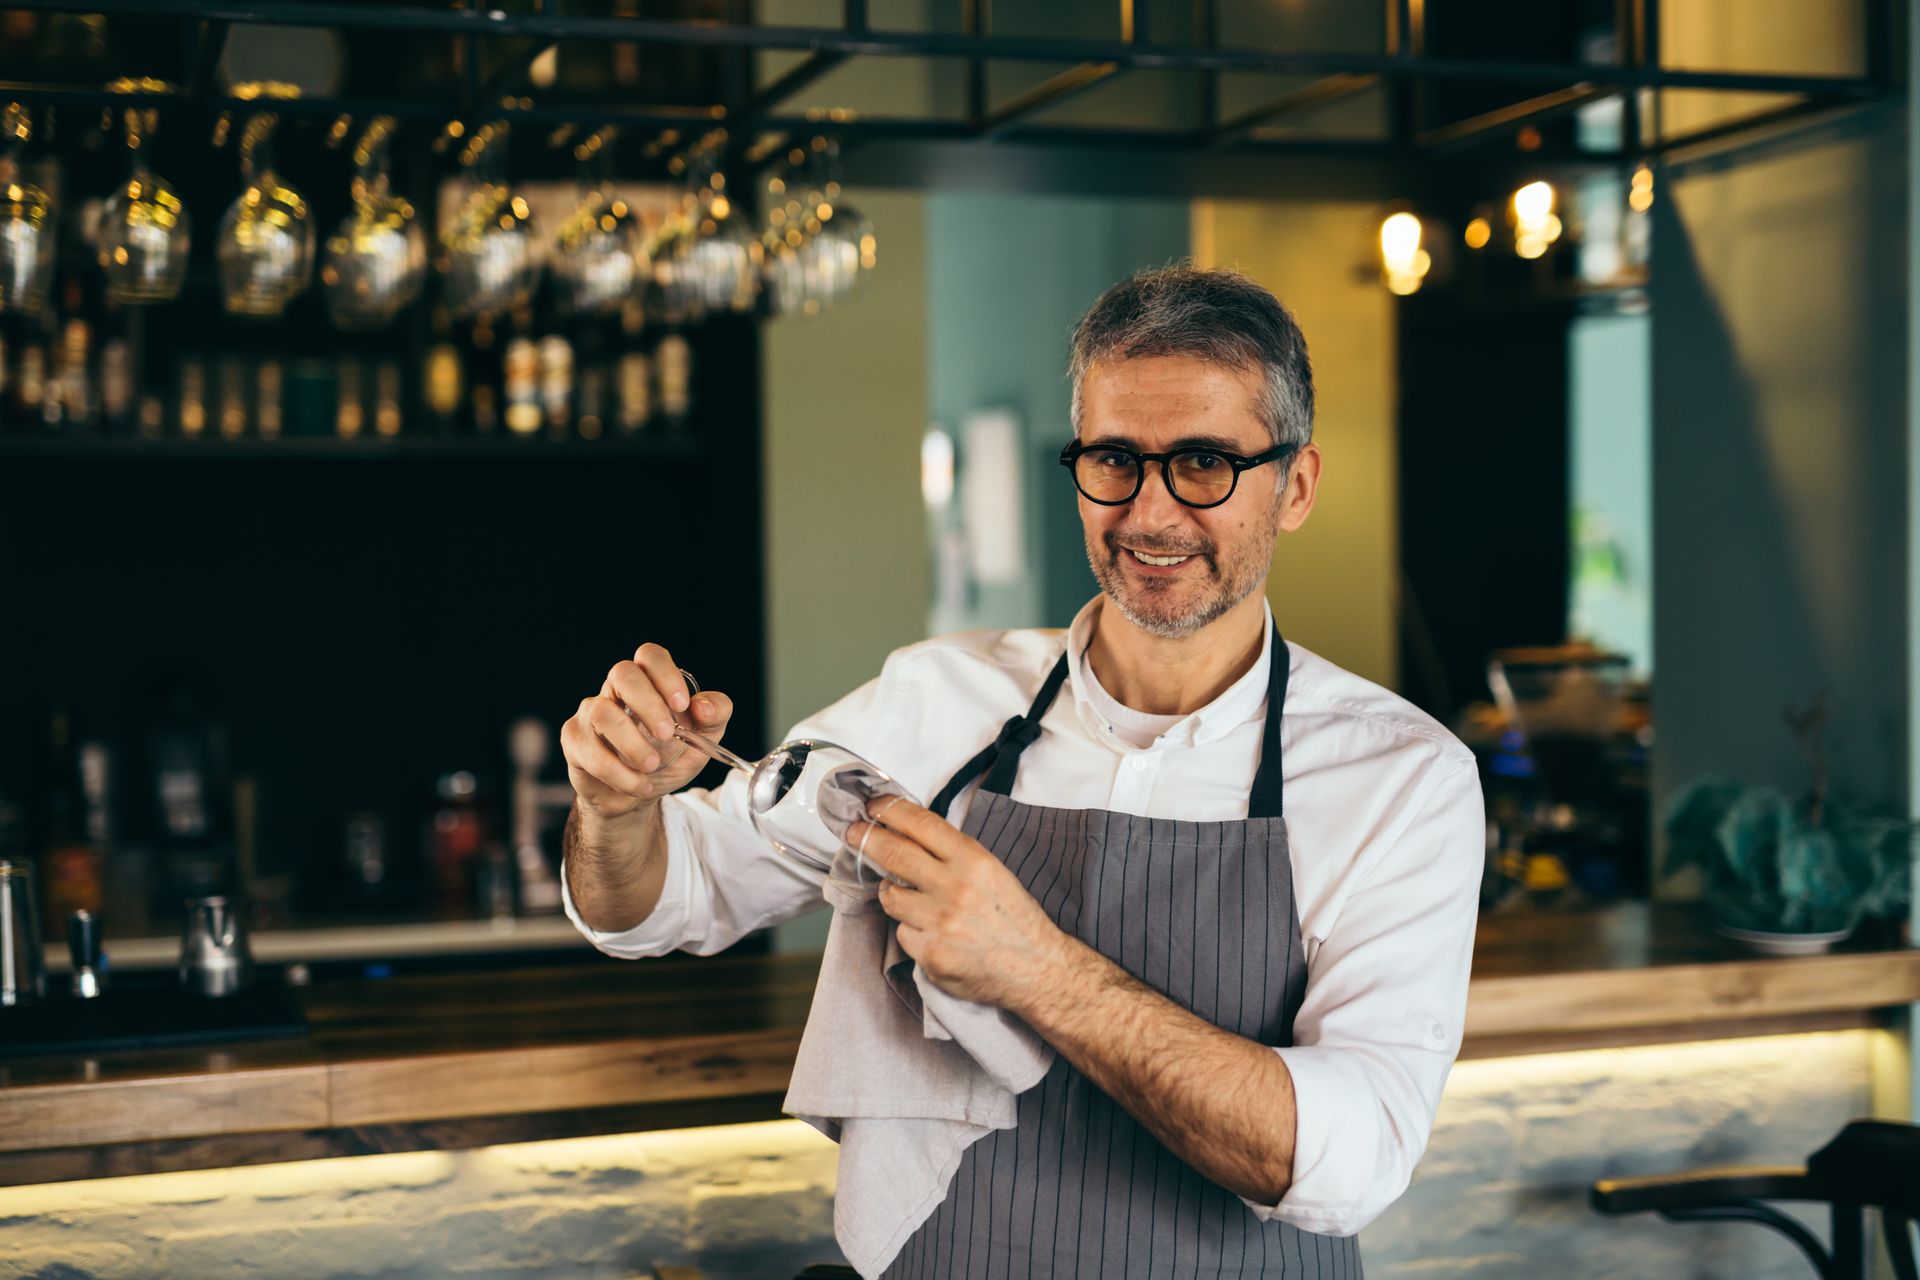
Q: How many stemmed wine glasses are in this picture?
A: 9